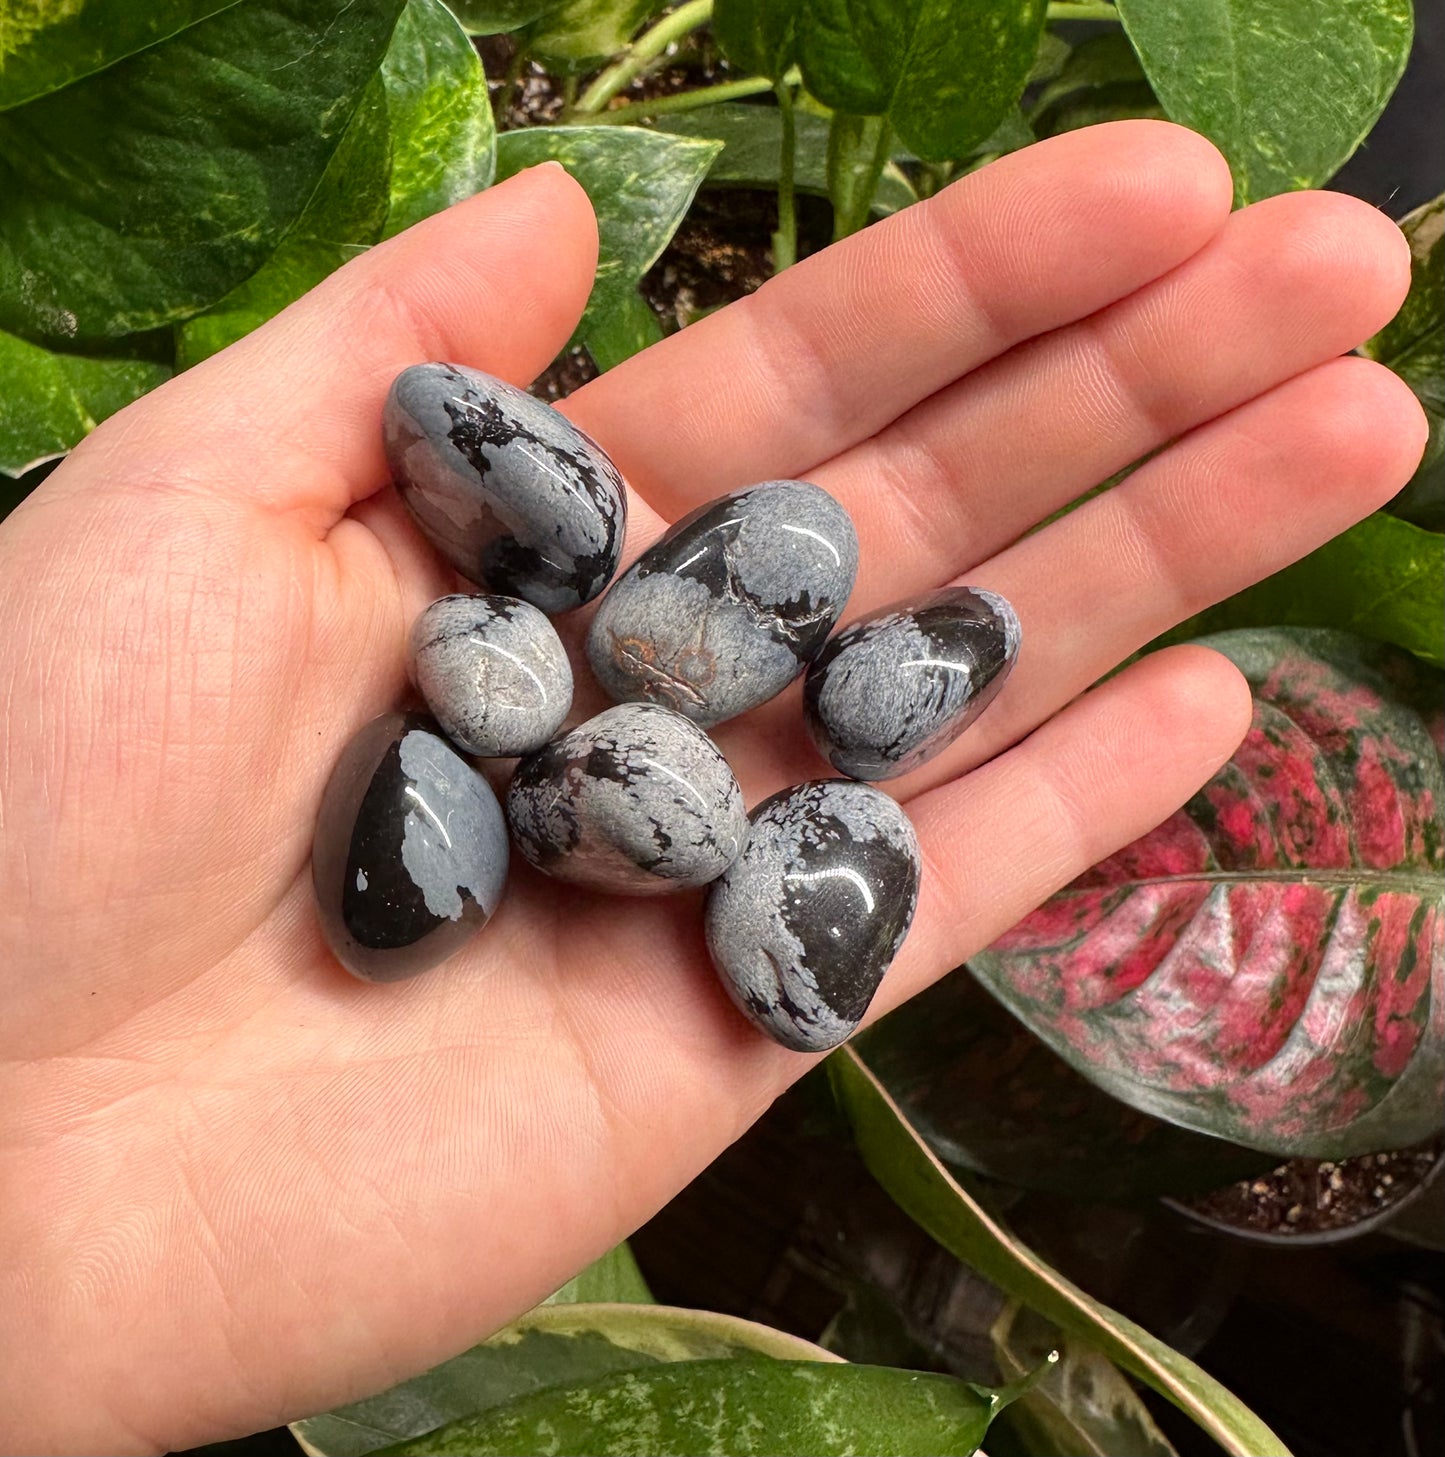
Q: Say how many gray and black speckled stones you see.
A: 7